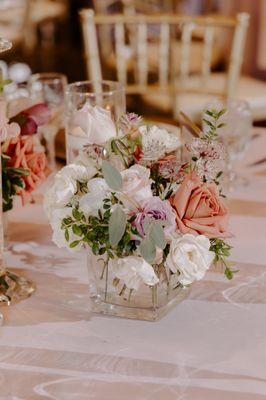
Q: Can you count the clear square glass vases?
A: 1